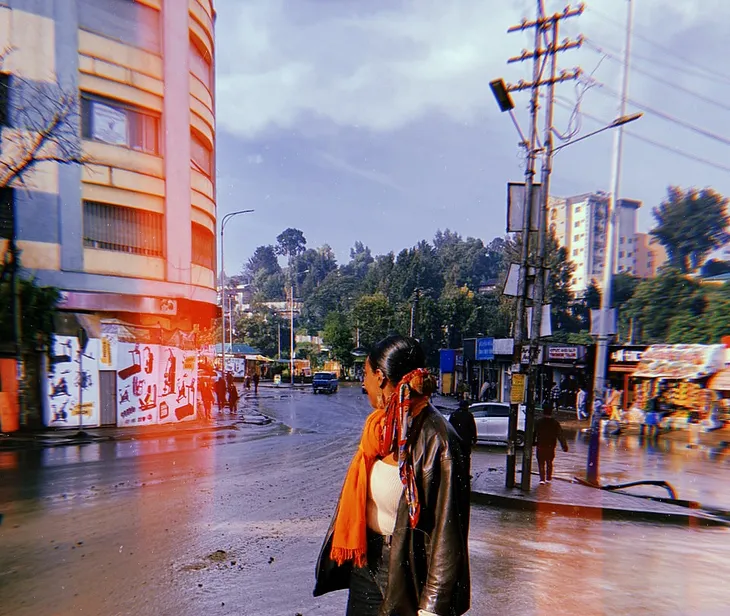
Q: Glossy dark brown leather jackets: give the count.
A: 1